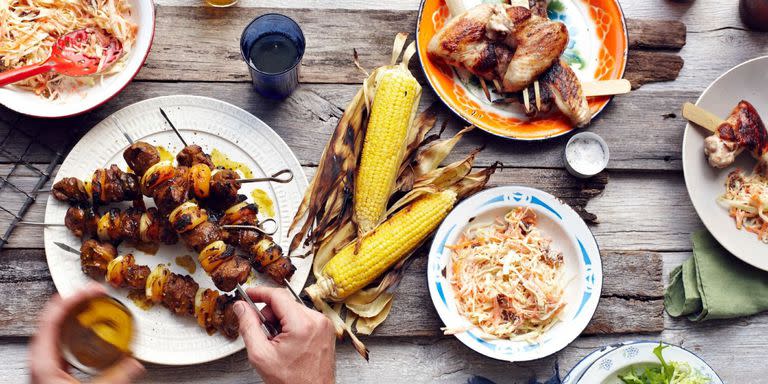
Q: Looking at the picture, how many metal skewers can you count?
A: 5